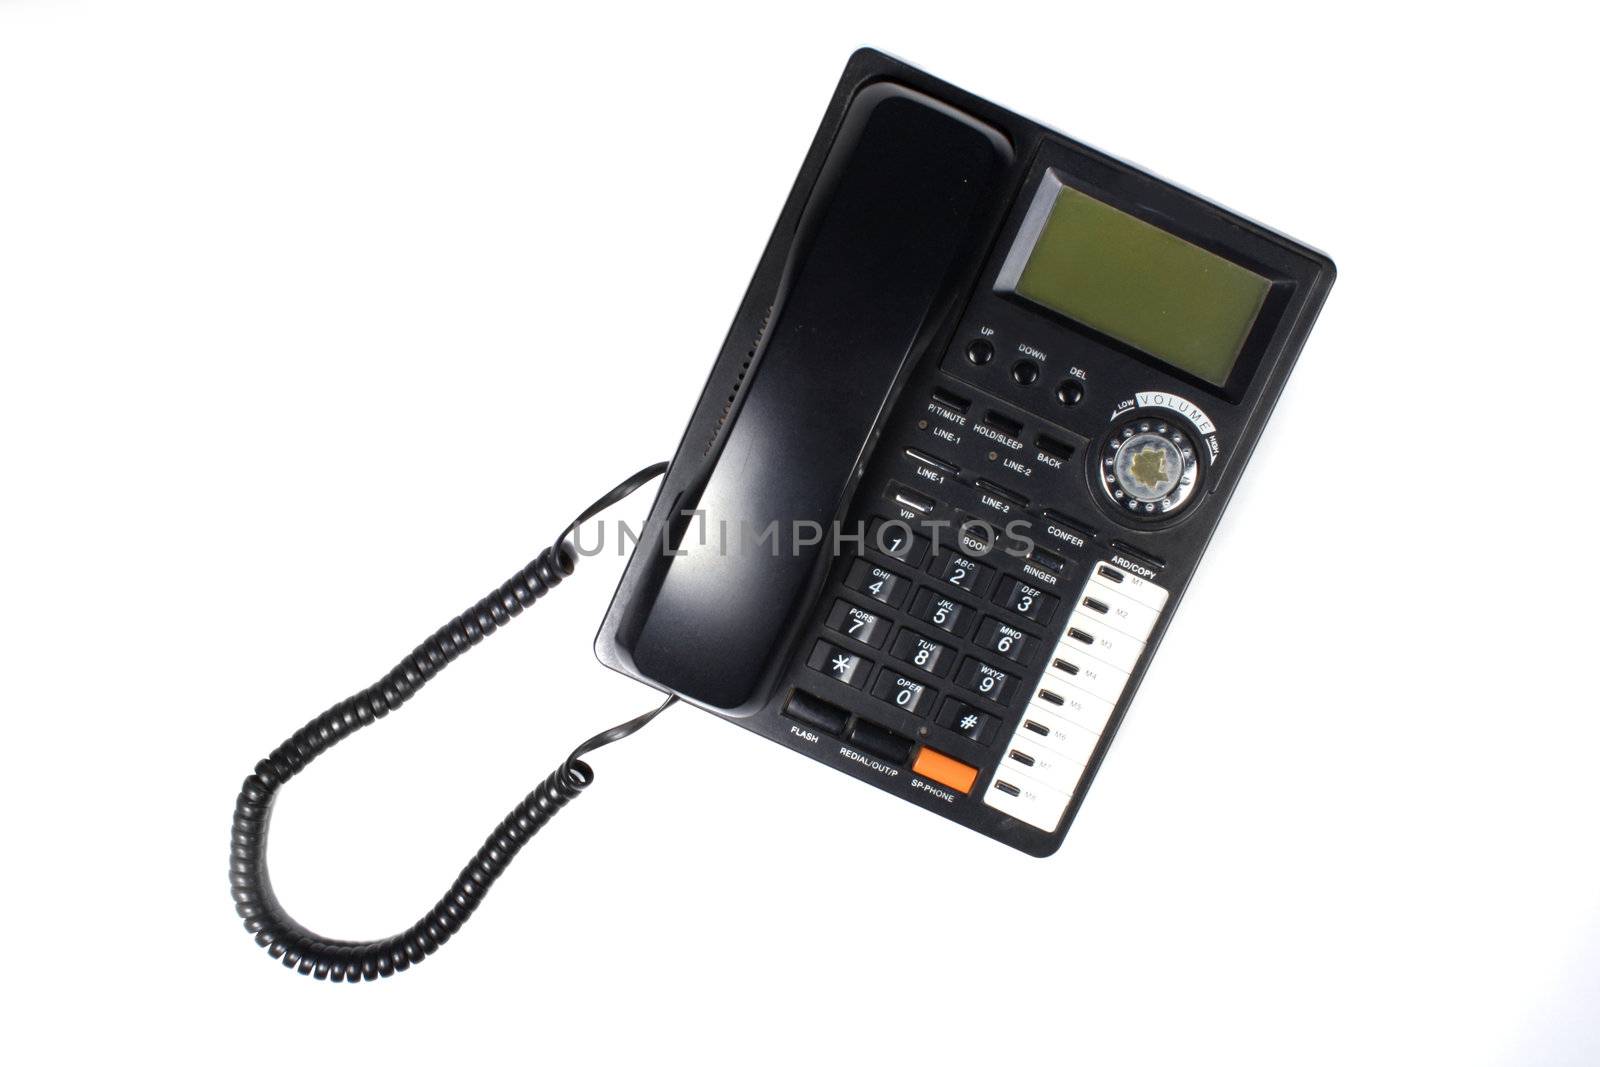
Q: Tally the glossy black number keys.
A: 10